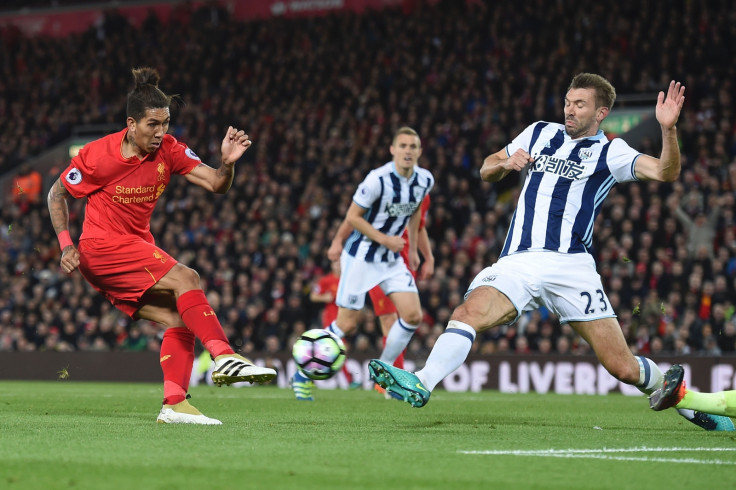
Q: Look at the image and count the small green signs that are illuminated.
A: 2